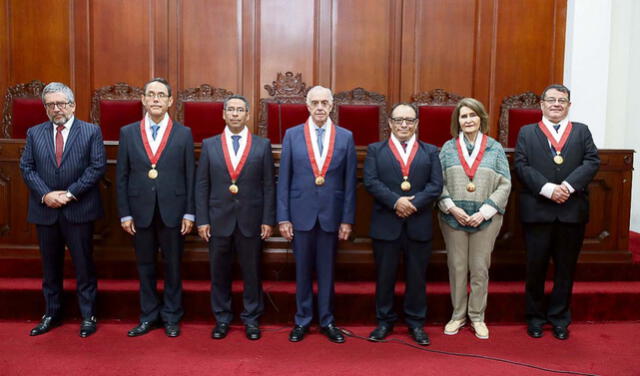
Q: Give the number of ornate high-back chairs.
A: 7